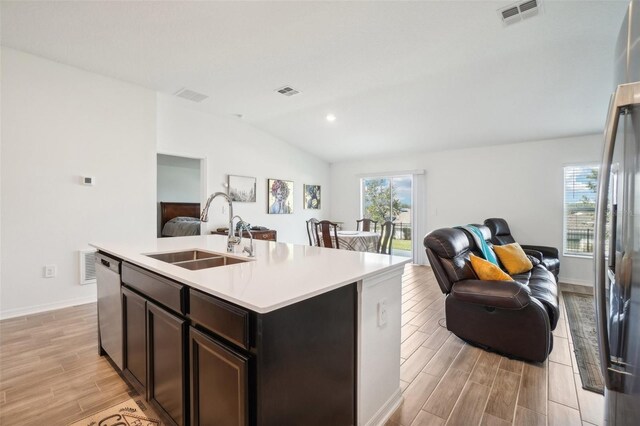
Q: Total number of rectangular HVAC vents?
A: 4